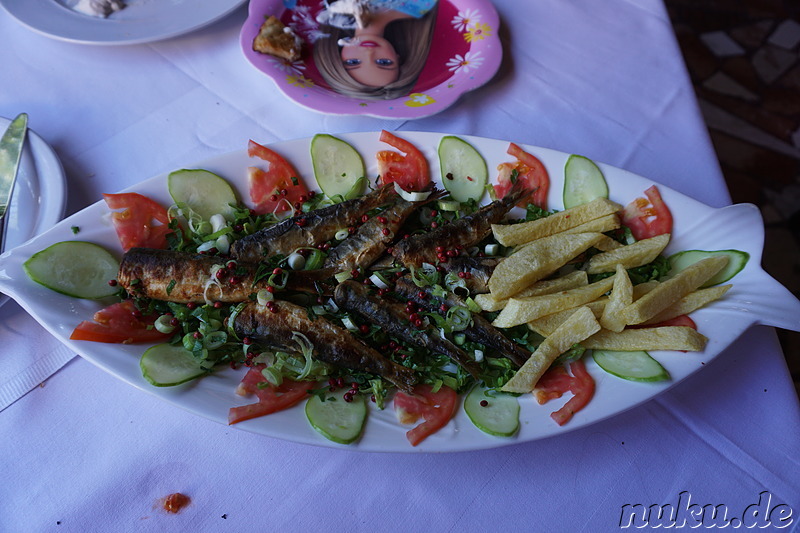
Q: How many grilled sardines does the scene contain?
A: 8